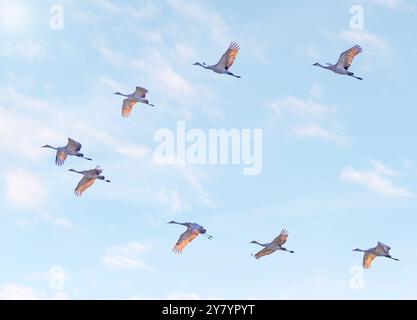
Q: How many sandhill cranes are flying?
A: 8